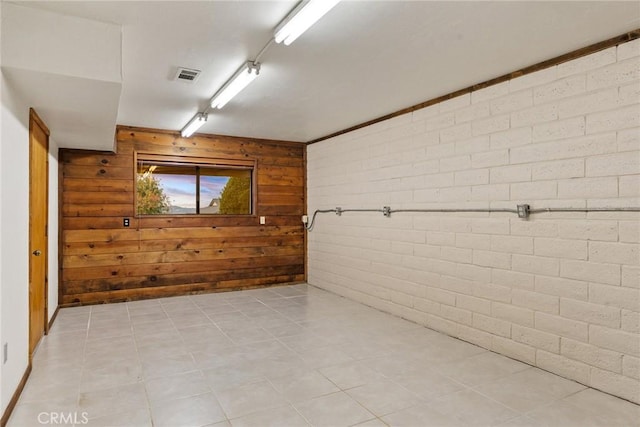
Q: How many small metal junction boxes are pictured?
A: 3